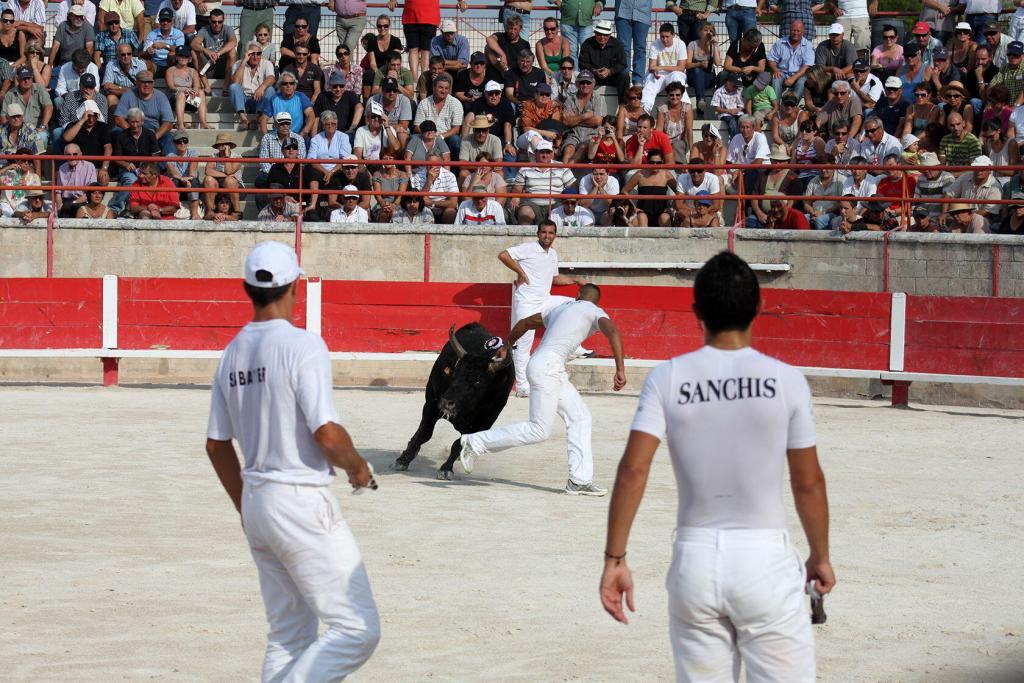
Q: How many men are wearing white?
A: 4